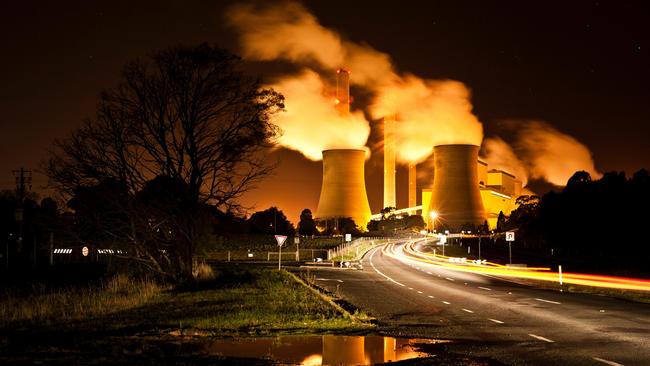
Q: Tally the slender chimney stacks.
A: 3